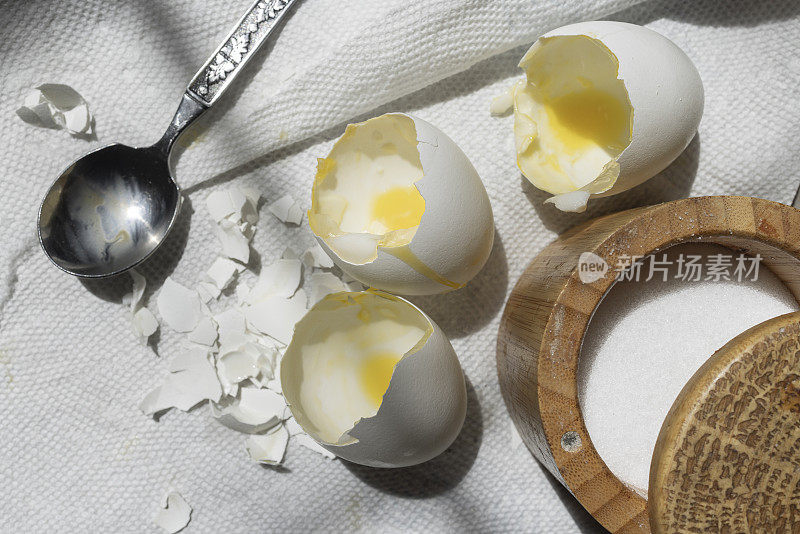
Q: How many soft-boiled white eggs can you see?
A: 3